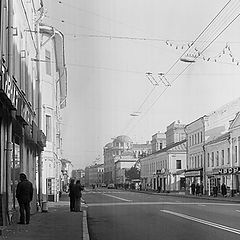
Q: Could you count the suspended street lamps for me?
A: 2